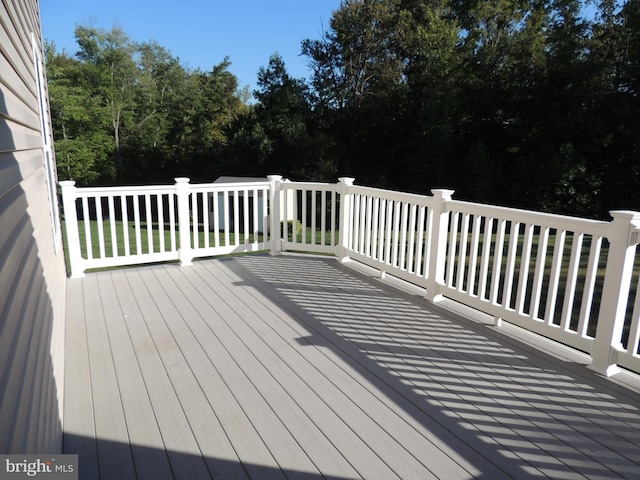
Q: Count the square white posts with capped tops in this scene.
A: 6